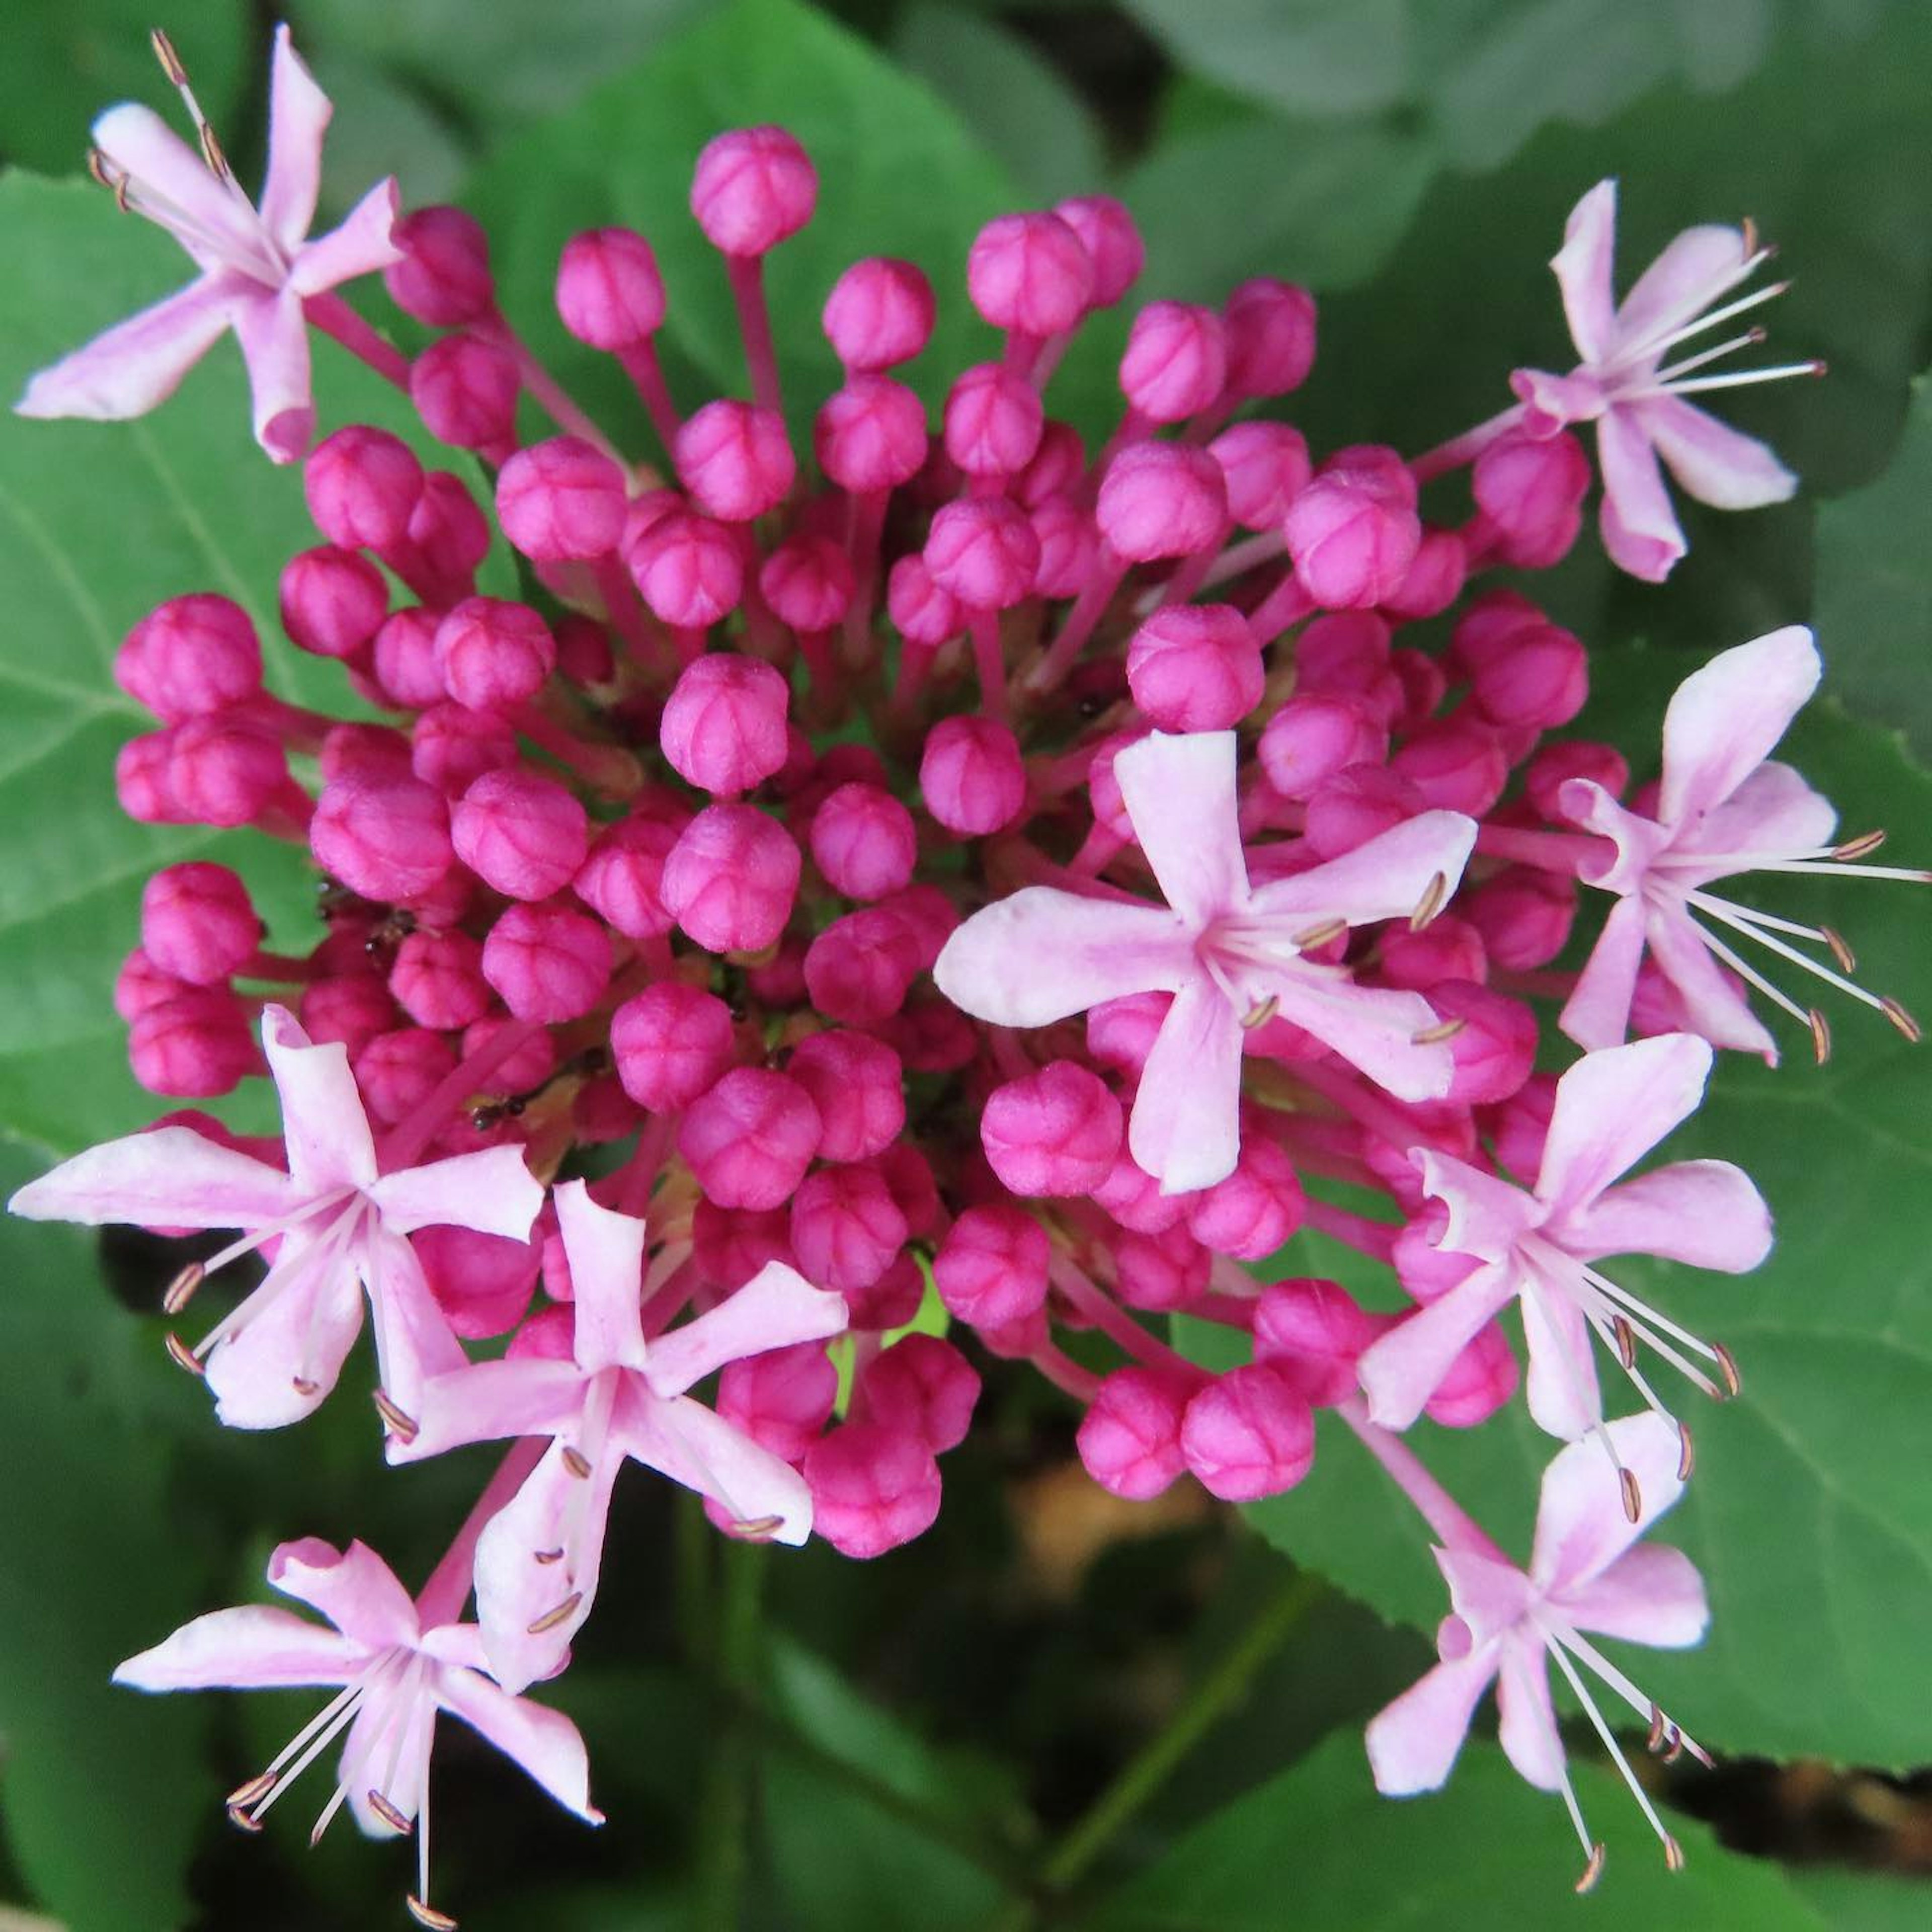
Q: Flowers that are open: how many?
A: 9